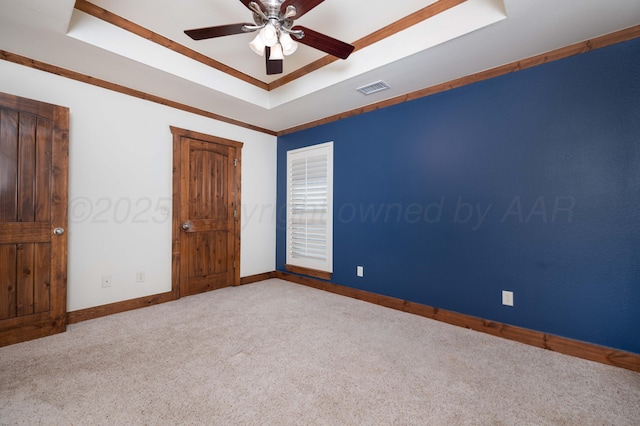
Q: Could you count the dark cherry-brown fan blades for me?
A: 5